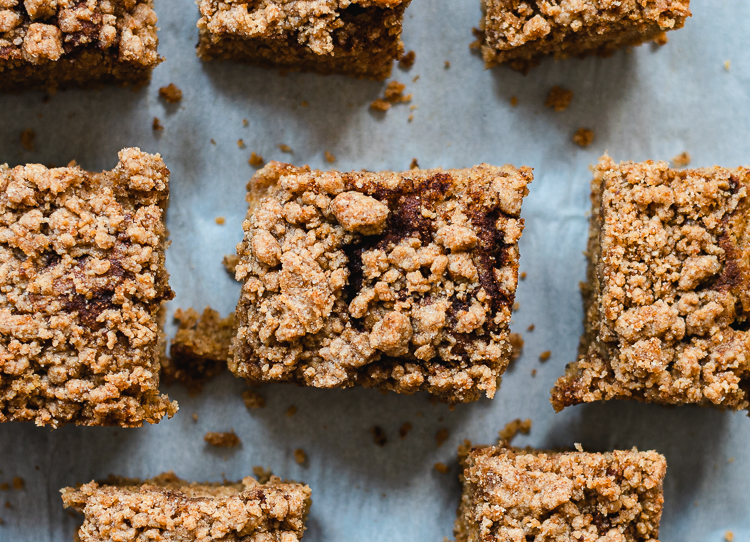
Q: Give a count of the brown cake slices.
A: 8